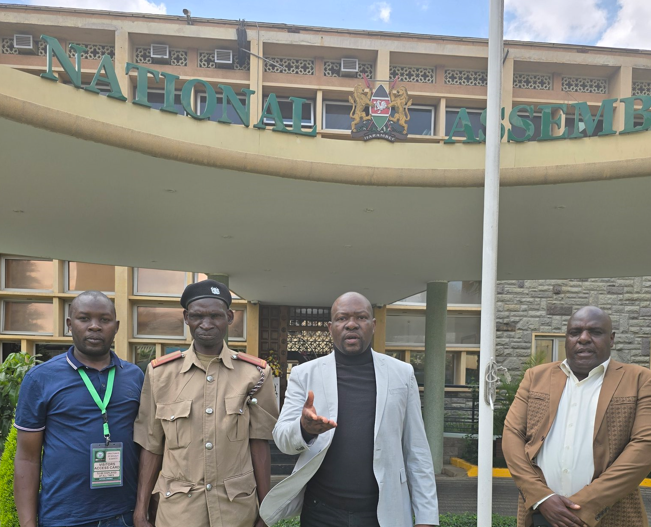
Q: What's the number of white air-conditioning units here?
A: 4